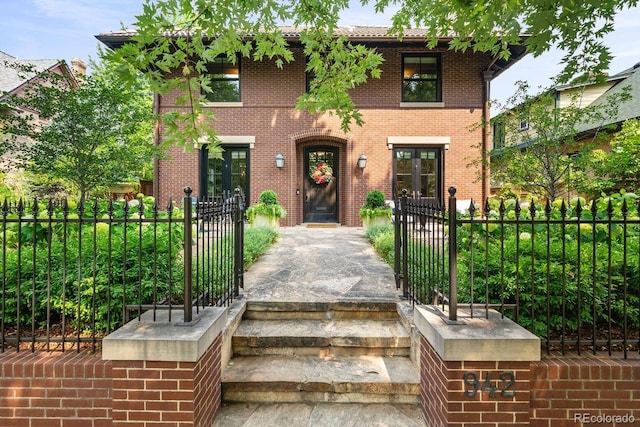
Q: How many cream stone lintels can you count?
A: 2